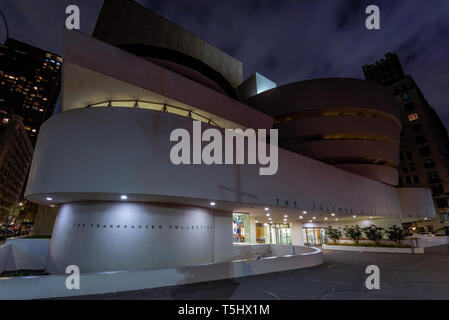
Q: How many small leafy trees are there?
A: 4